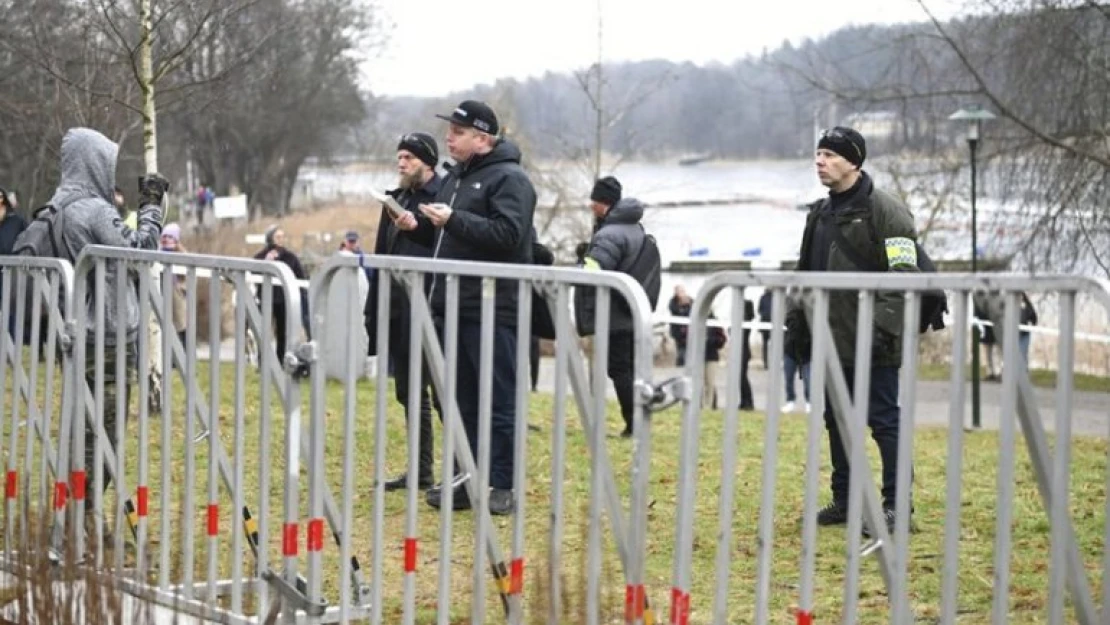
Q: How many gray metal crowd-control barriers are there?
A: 4